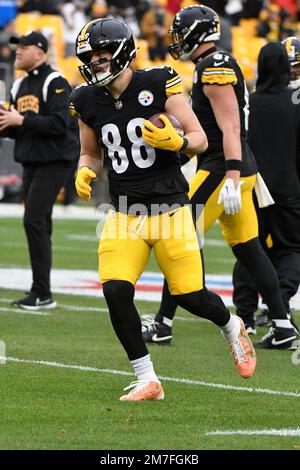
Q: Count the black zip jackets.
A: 1